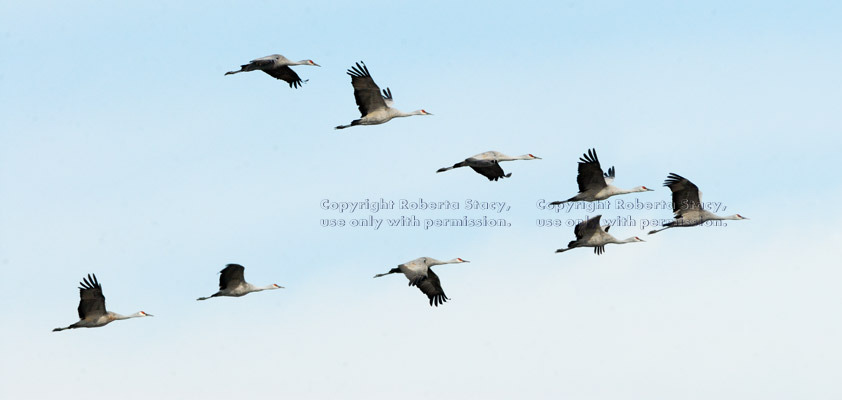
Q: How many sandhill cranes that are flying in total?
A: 9